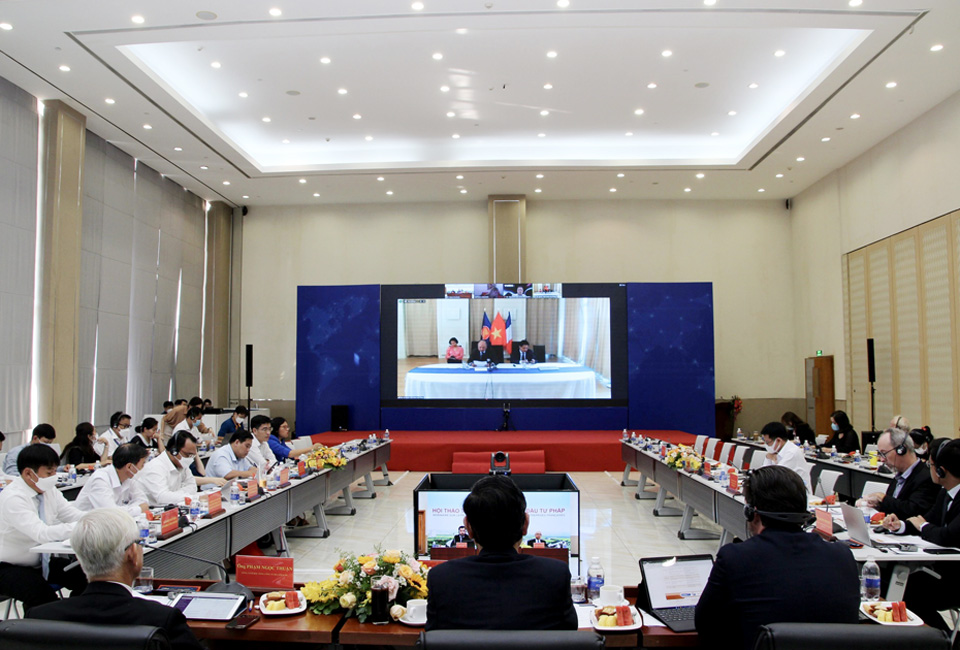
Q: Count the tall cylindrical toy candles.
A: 0